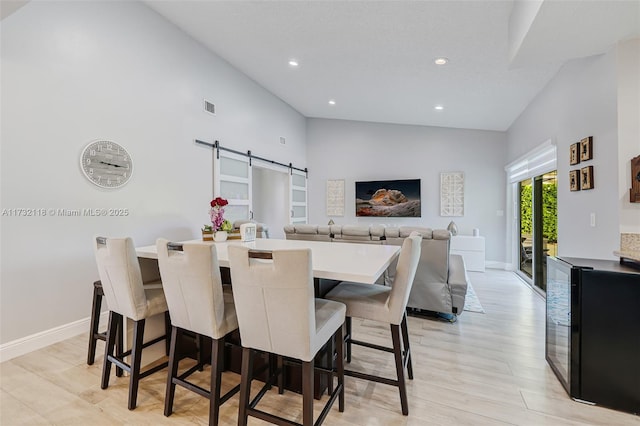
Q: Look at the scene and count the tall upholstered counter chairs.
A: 4